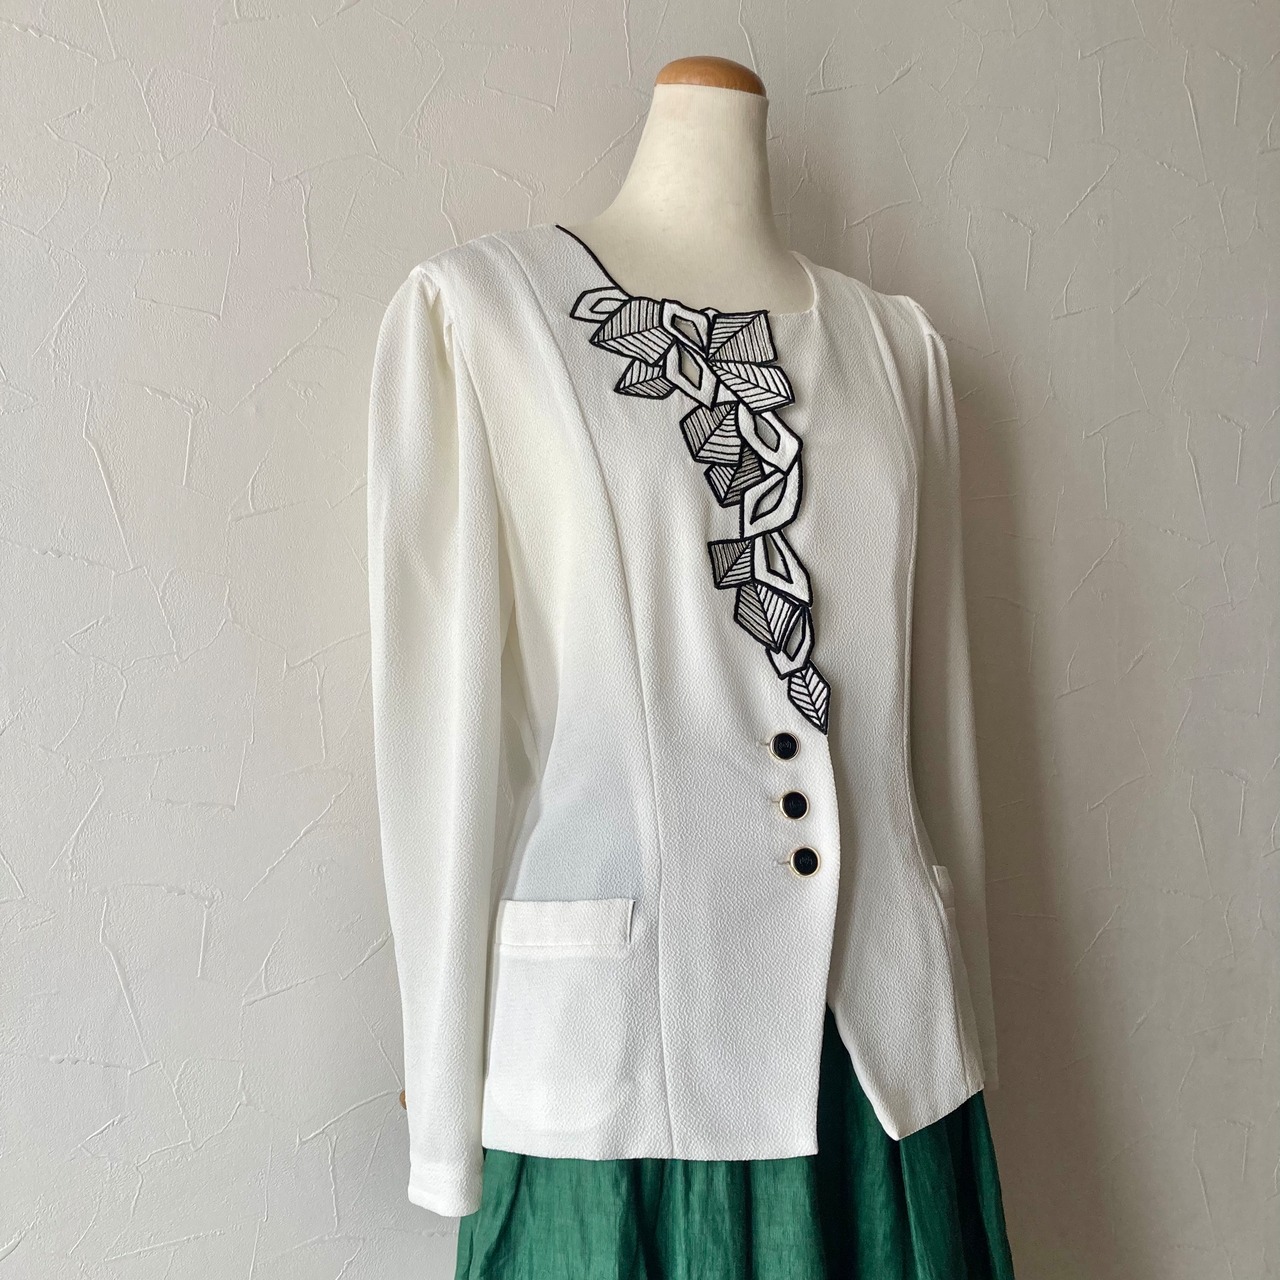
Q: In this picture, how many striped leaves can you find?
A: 9